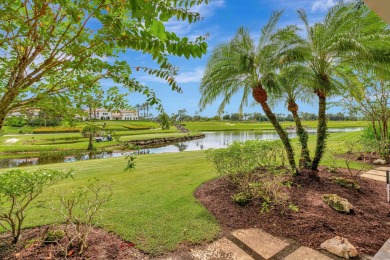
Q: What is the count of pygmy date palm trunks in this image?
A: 3